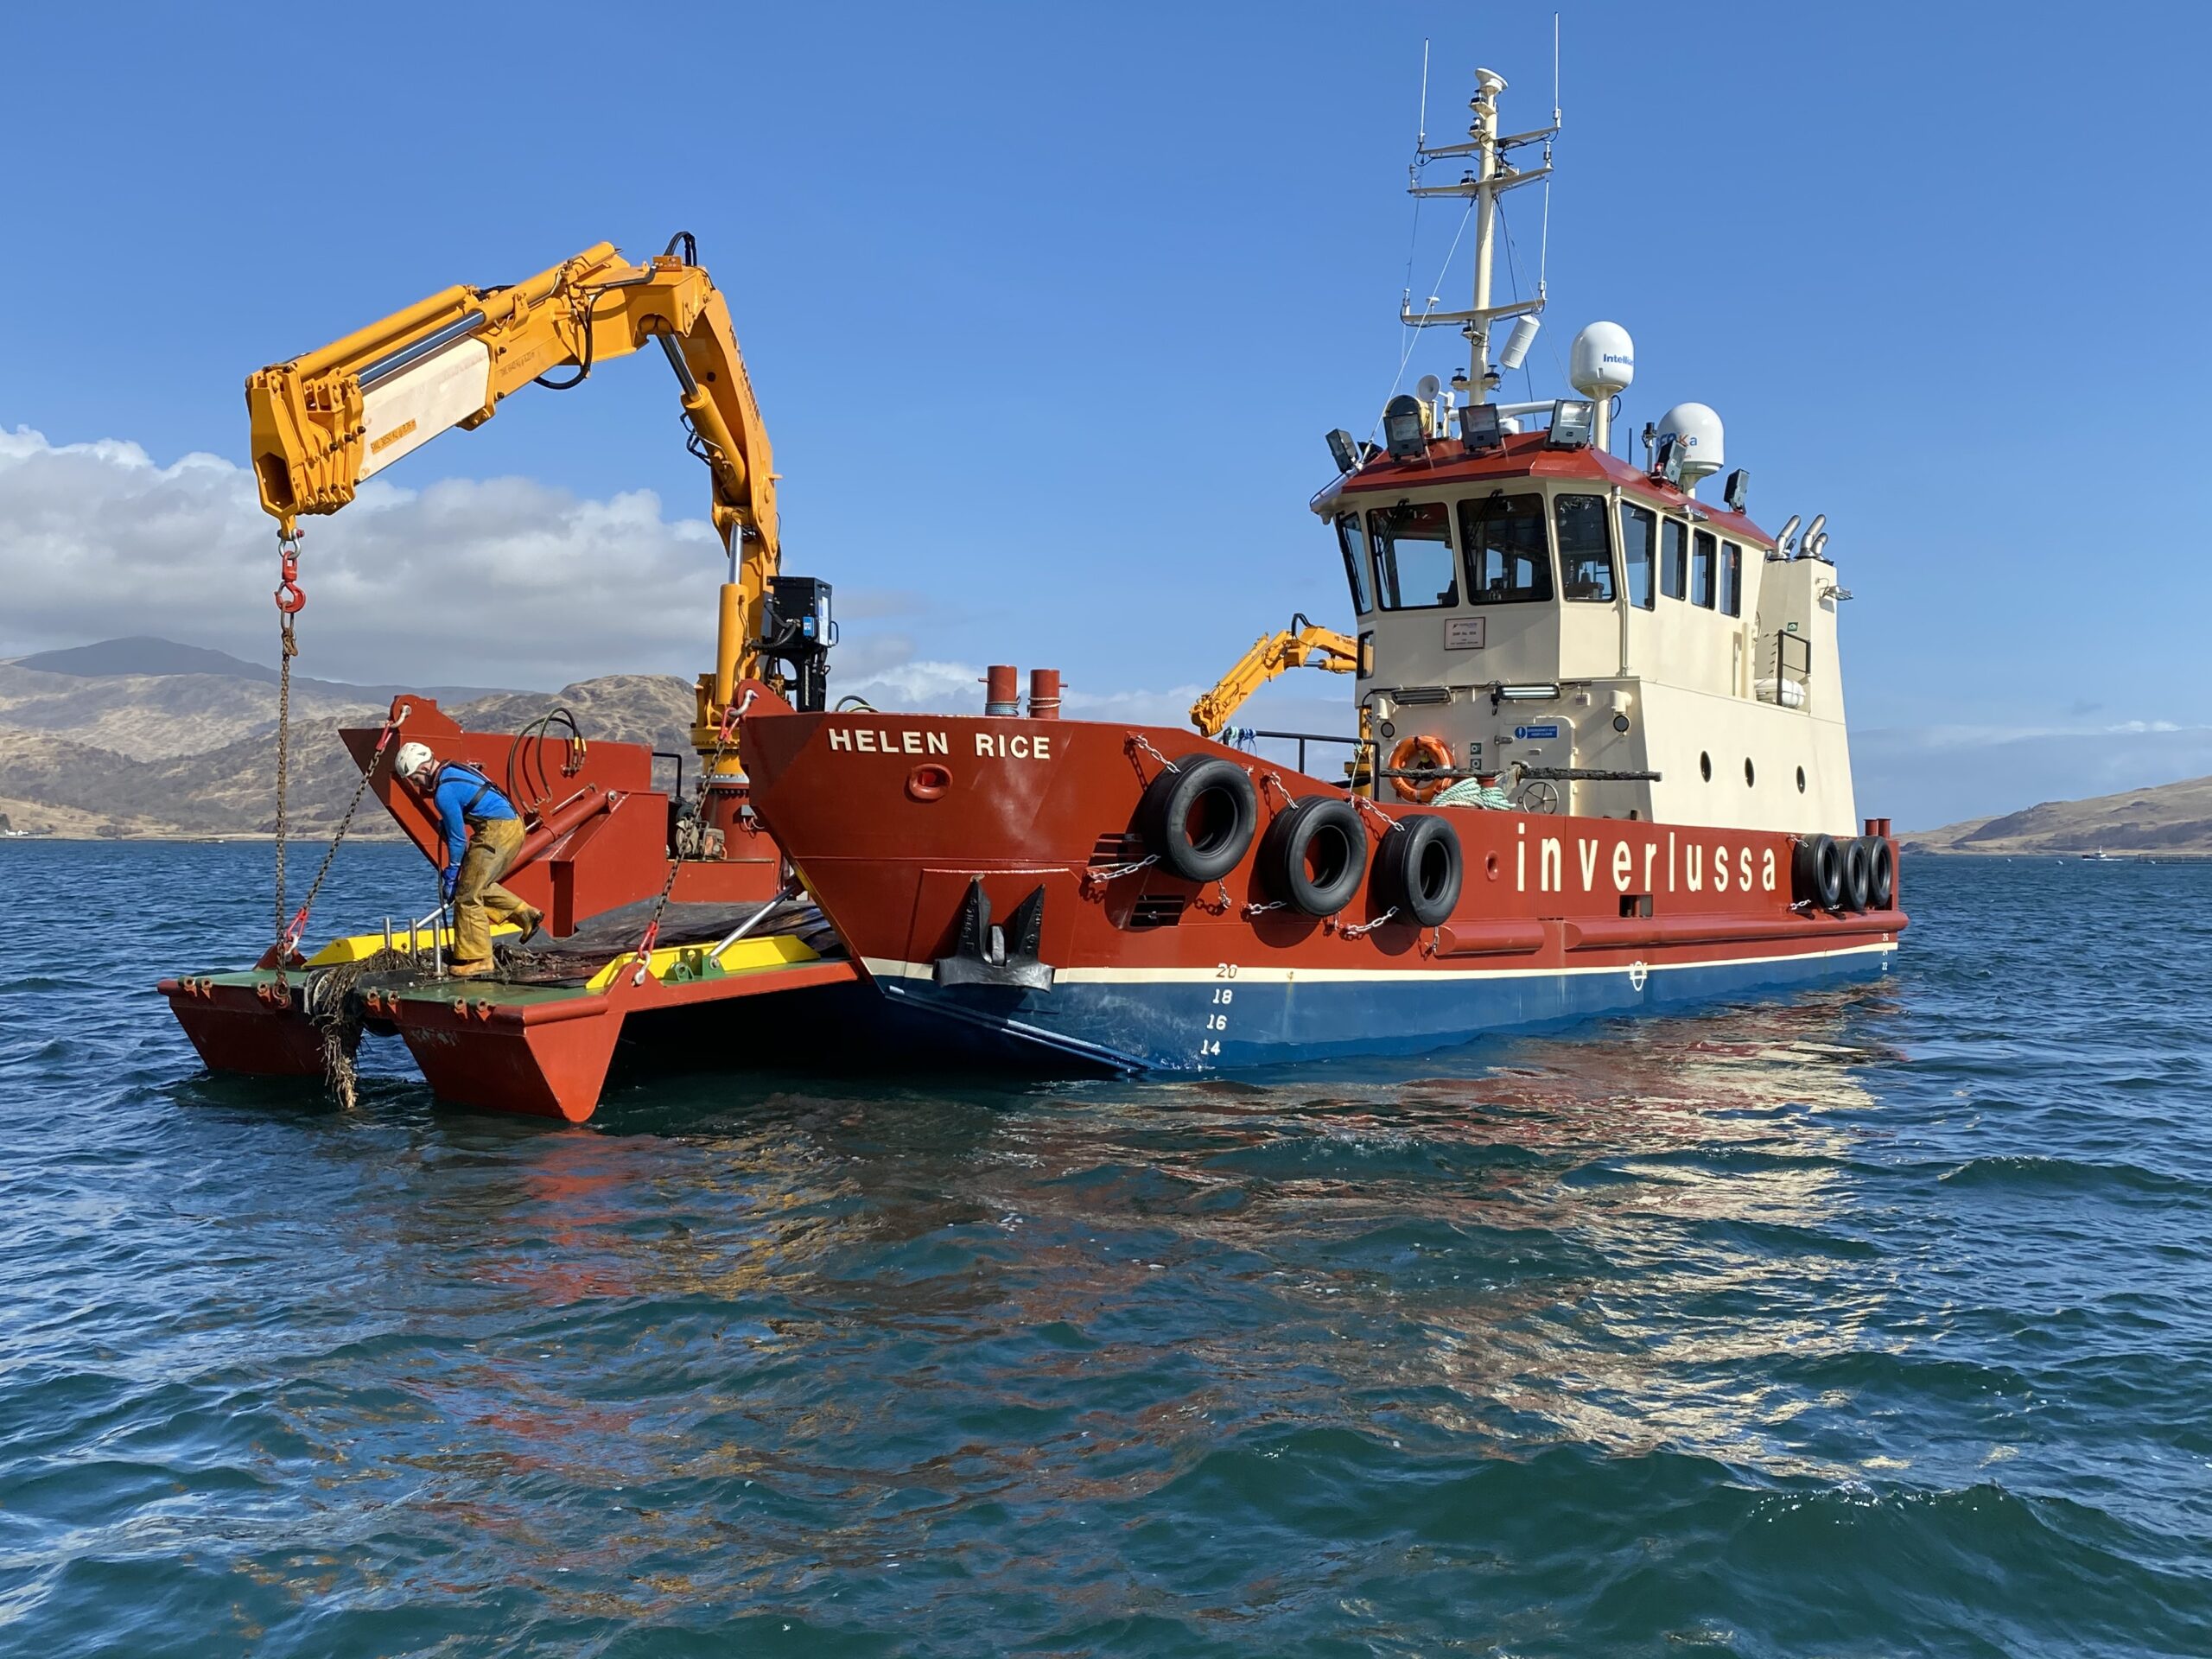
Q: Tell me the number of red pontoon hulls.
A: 2